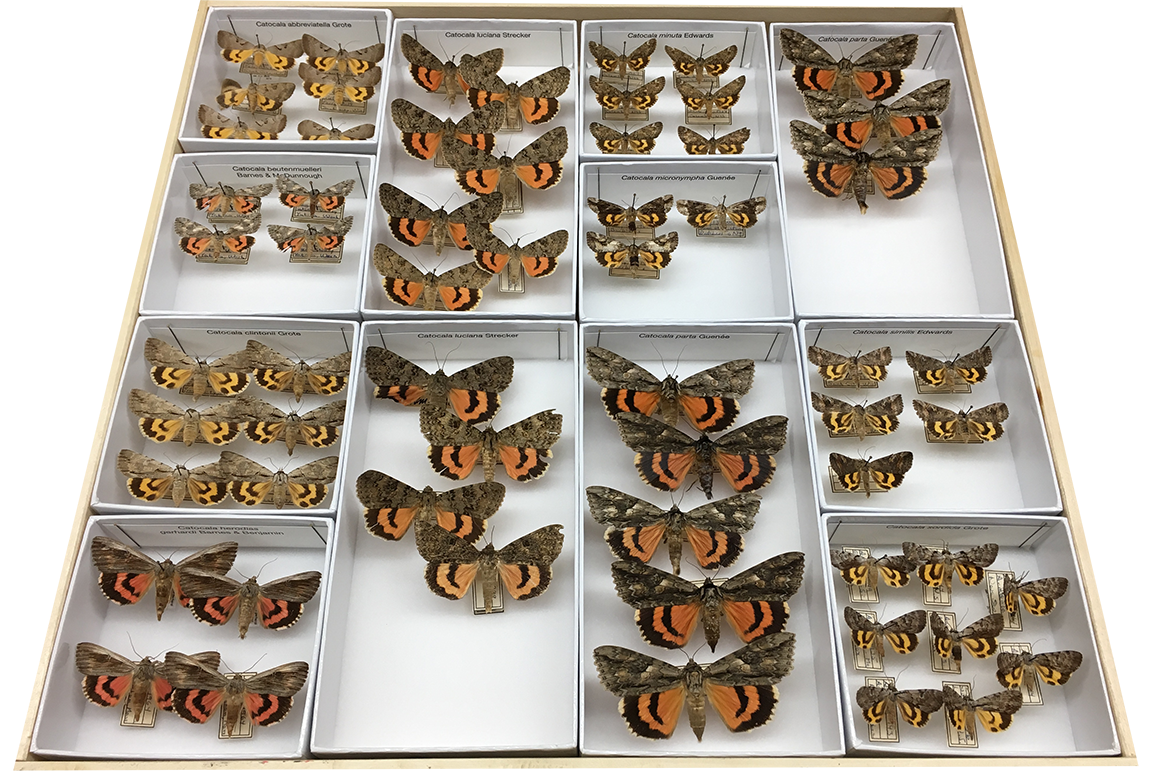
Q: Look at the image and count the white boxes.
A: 12